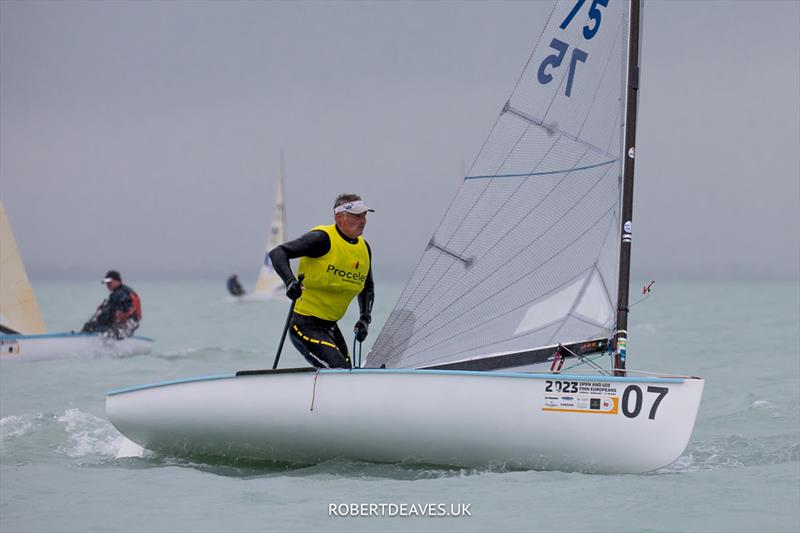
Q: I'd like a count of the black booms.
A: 2